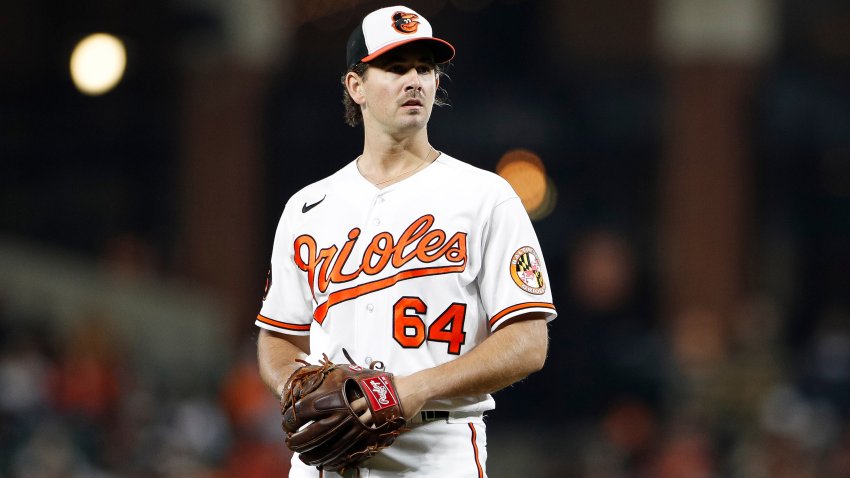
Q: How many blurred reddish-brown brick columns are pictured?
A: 2